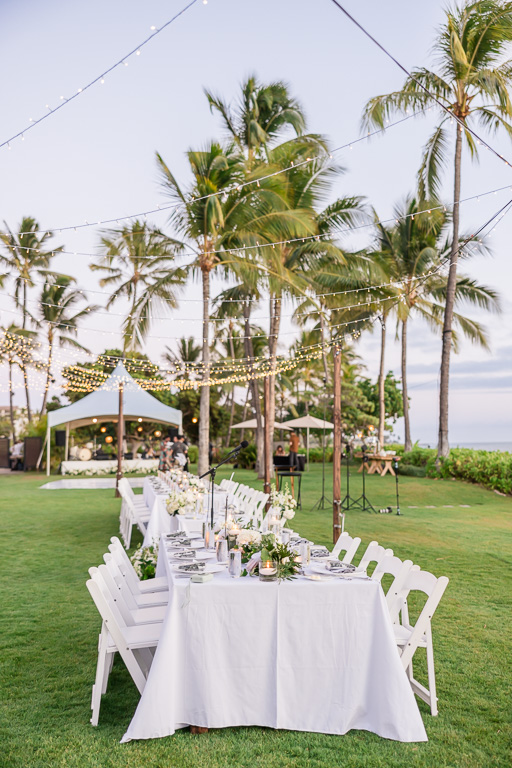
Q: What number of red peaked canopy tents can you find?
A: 0